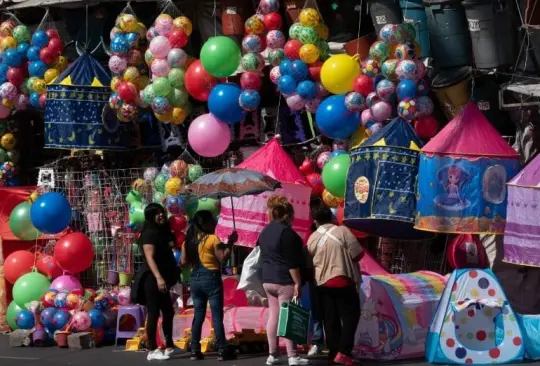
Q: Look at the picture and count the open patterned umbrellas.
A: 1